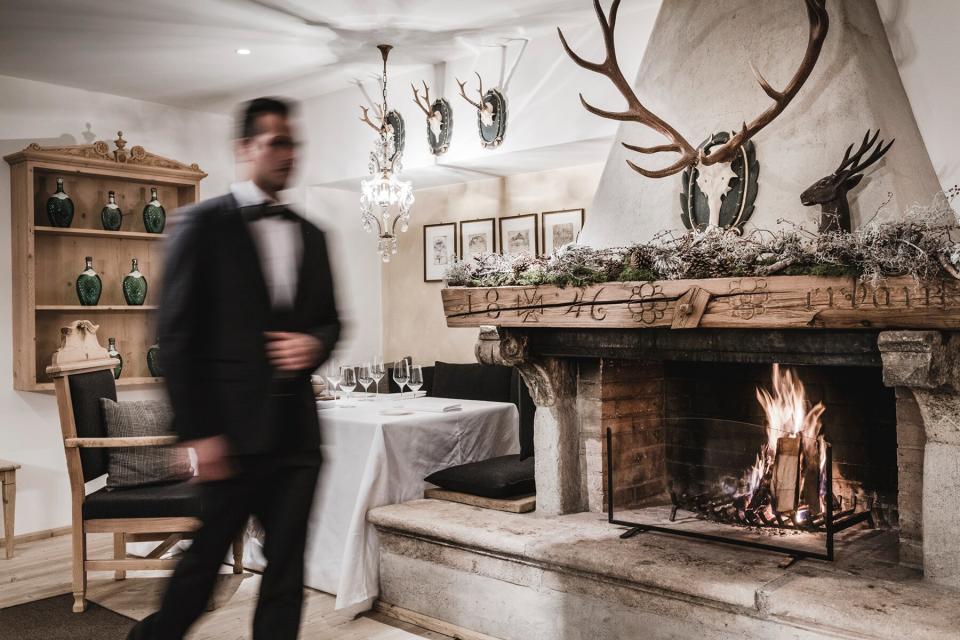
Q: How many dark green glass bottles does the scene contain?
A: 7